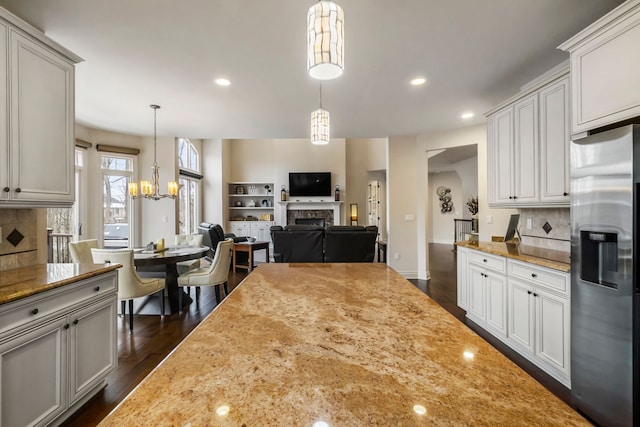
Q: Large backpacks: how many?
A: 0